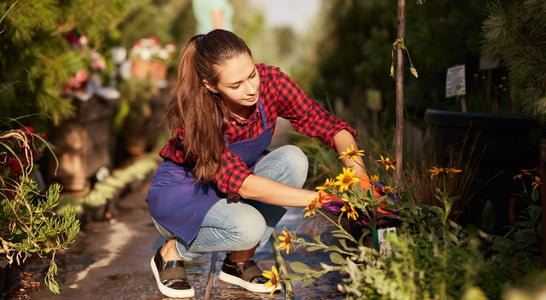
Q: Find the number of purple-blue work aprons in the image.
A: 1